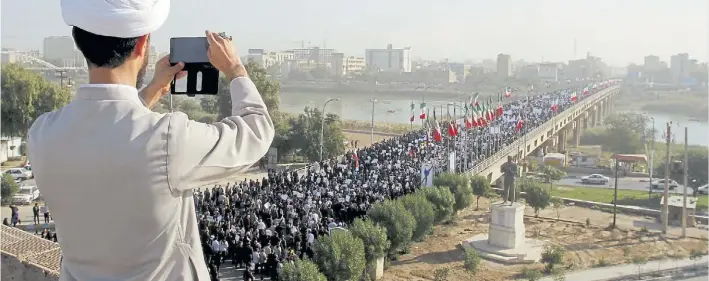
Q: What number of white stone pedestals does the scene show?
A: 1